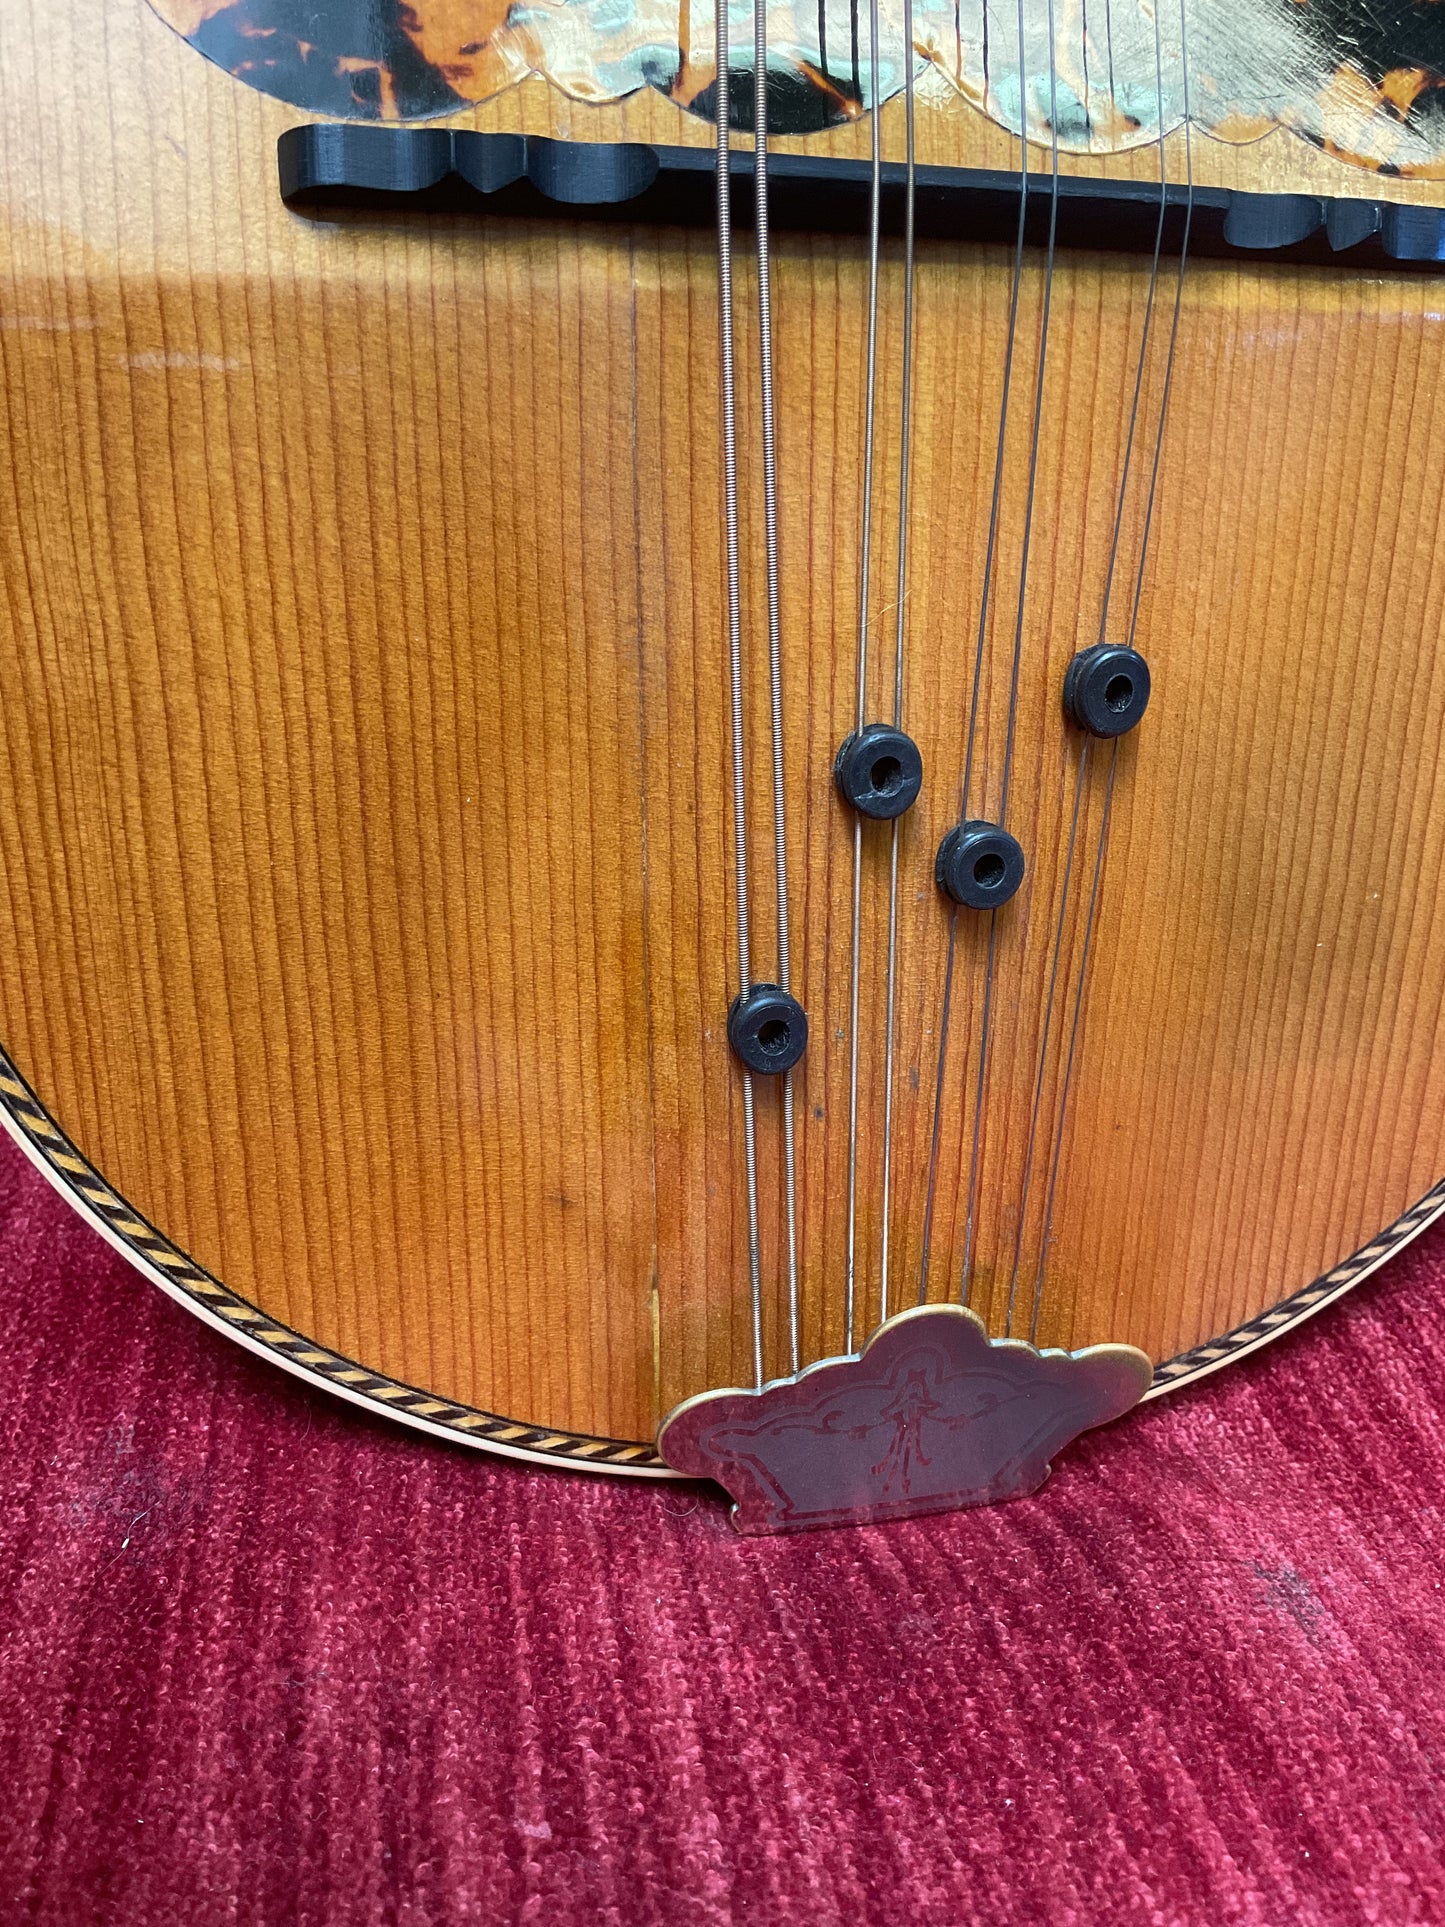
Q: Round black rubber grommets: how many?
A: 4